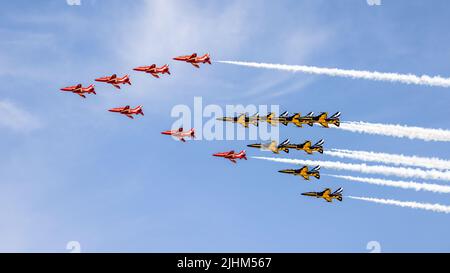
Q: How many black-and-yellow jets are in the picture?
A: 8